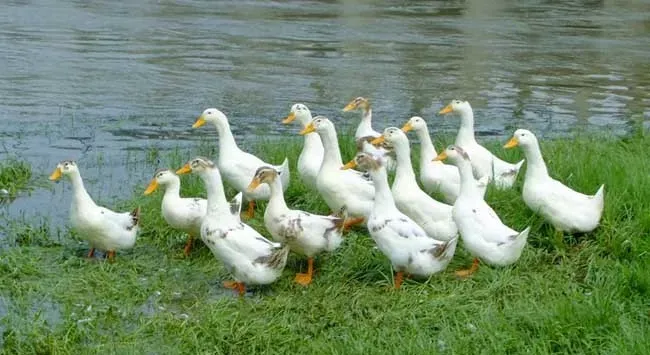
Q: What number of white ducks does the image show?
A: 14